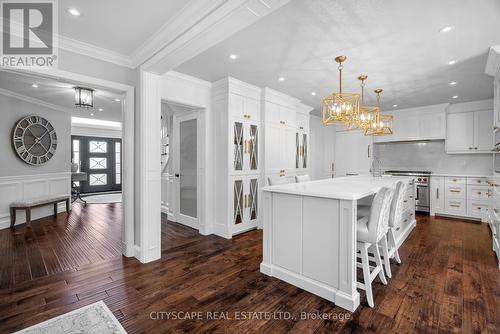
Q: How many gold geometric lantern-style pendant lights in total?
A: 3